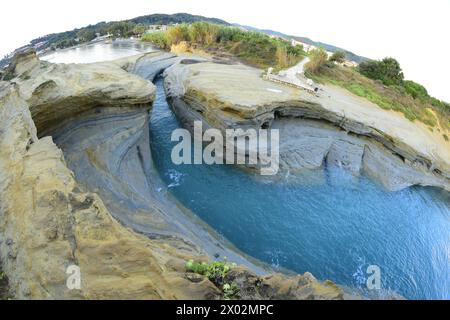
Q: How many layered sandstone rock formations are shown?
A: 2